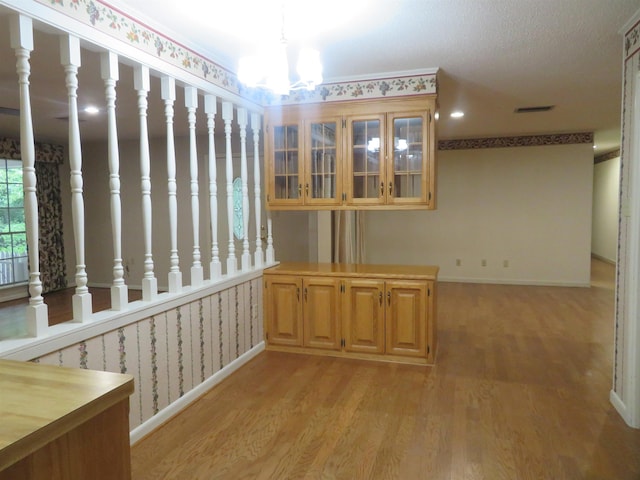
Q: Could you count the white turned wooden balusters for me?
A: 11